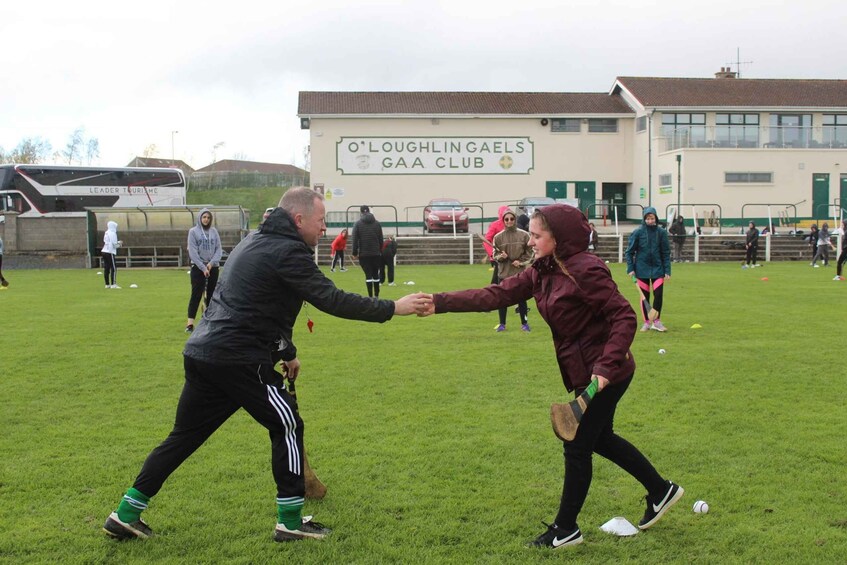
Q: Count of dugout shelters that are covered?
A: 1